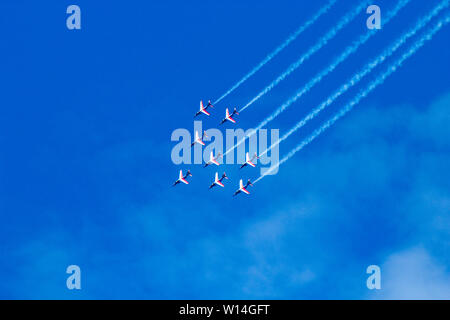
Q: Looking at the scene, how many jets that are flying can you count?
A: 8